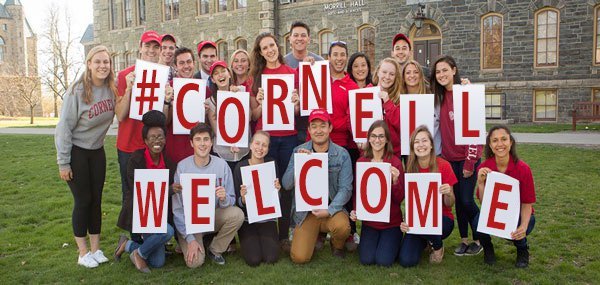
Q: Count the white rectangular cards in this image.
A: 15